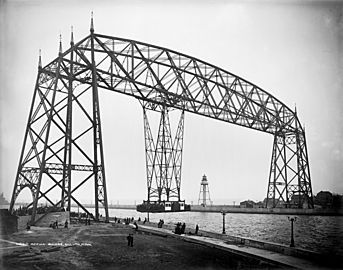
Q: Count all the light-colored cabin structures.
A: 2